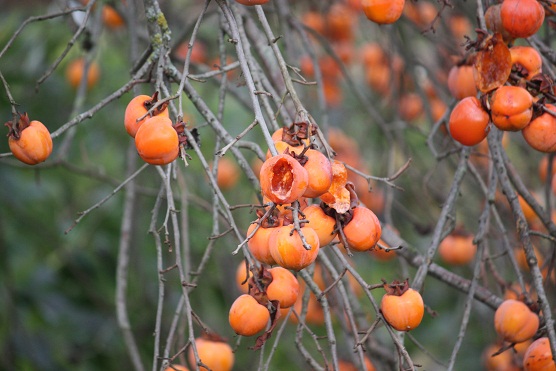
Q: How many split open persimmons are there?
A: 3